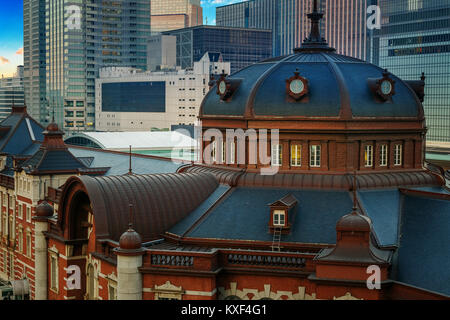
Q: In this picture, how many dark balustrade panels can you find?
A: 2